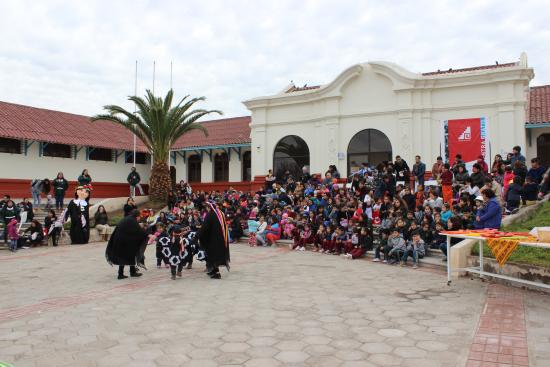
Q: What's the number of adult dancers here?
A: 2